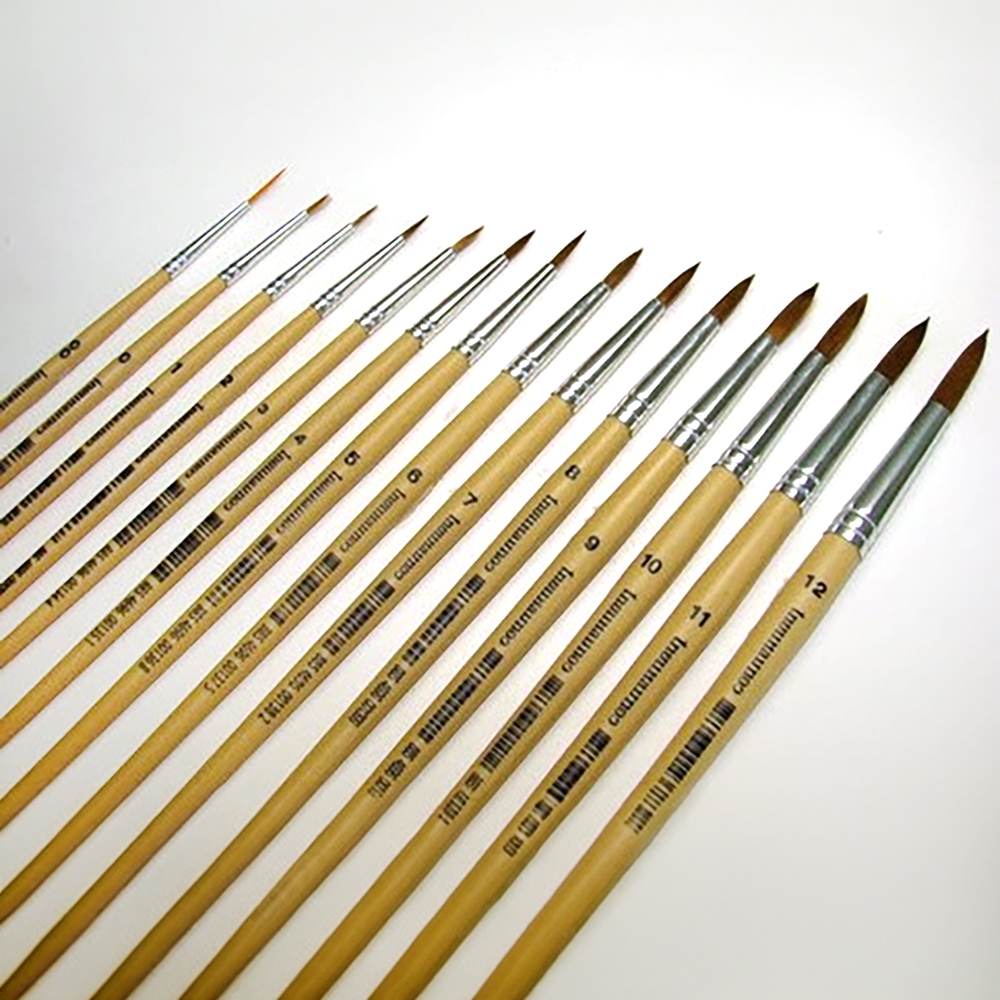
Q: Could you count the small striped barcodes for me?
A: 13